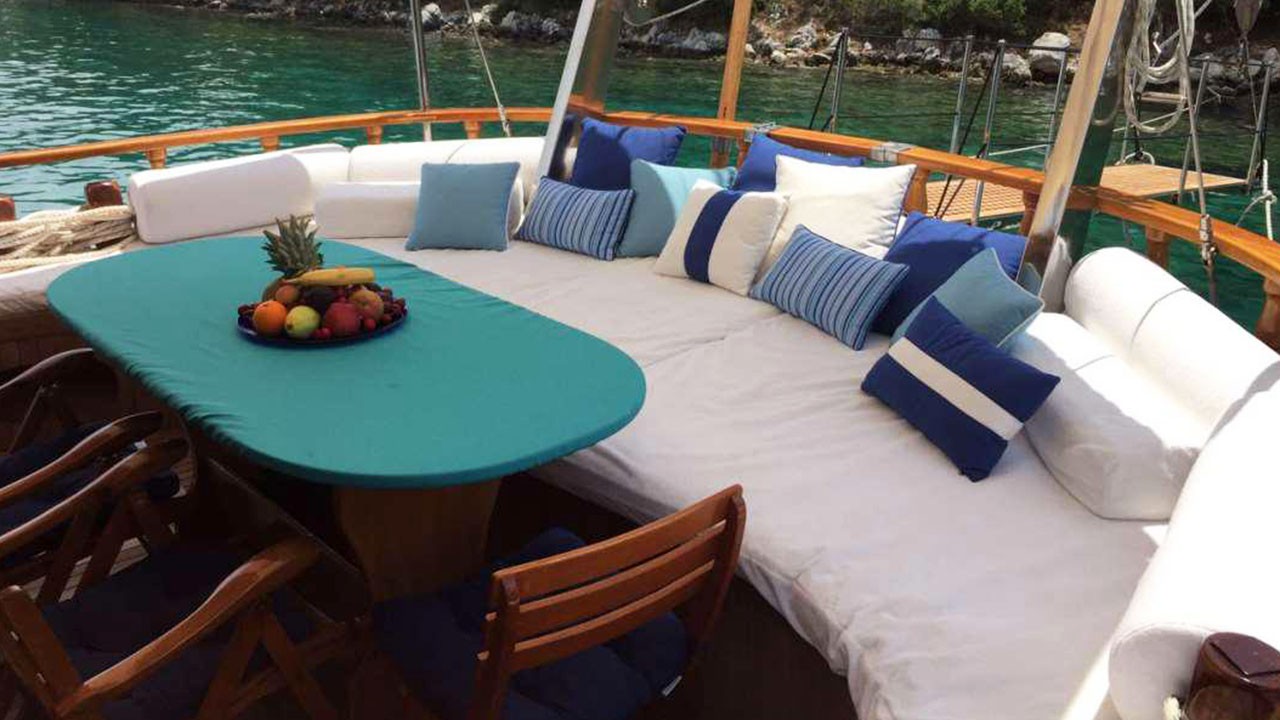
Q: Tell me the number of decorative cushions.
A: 11